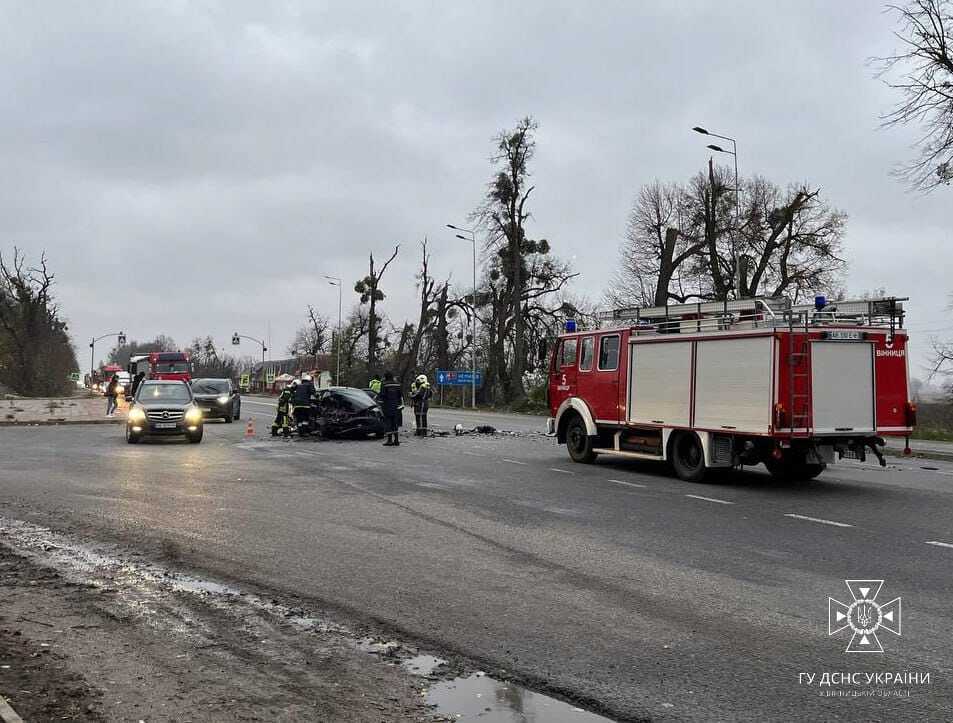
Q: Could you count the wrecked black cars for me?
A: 1